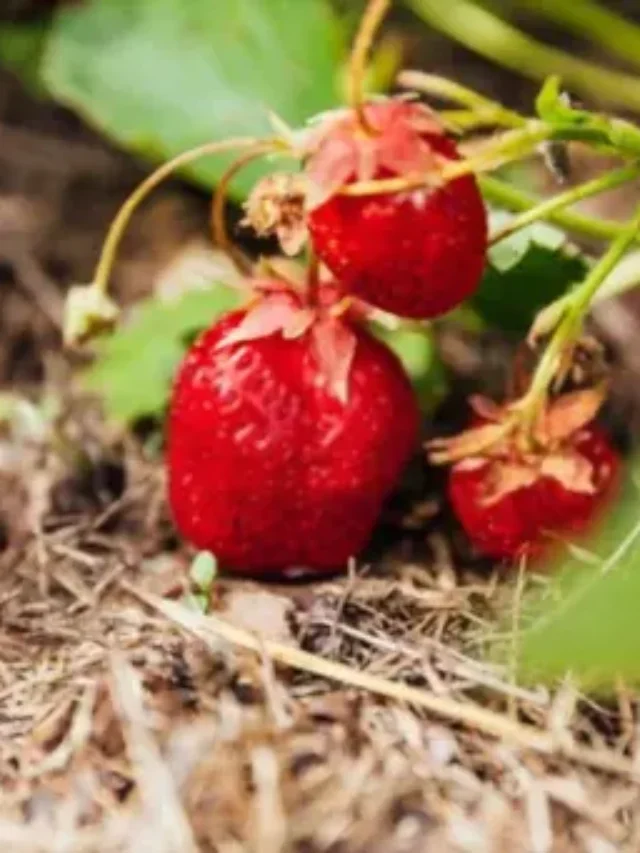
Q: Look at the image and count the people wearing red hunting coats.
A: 0